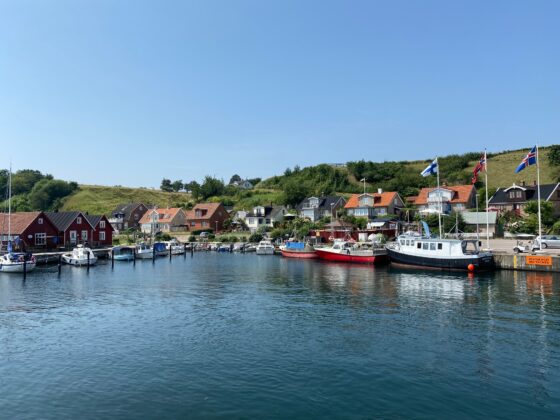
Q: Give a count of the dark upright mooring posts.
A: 9